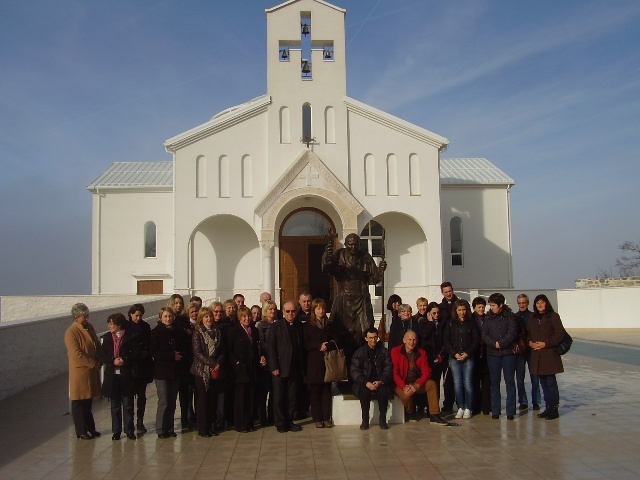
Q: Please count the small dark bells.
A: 4